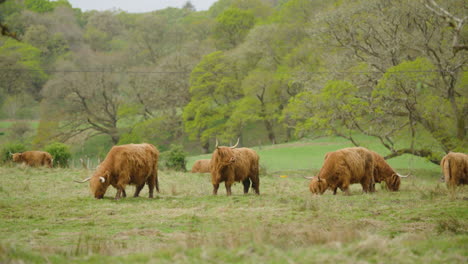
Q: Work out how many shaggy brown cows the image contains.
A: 7